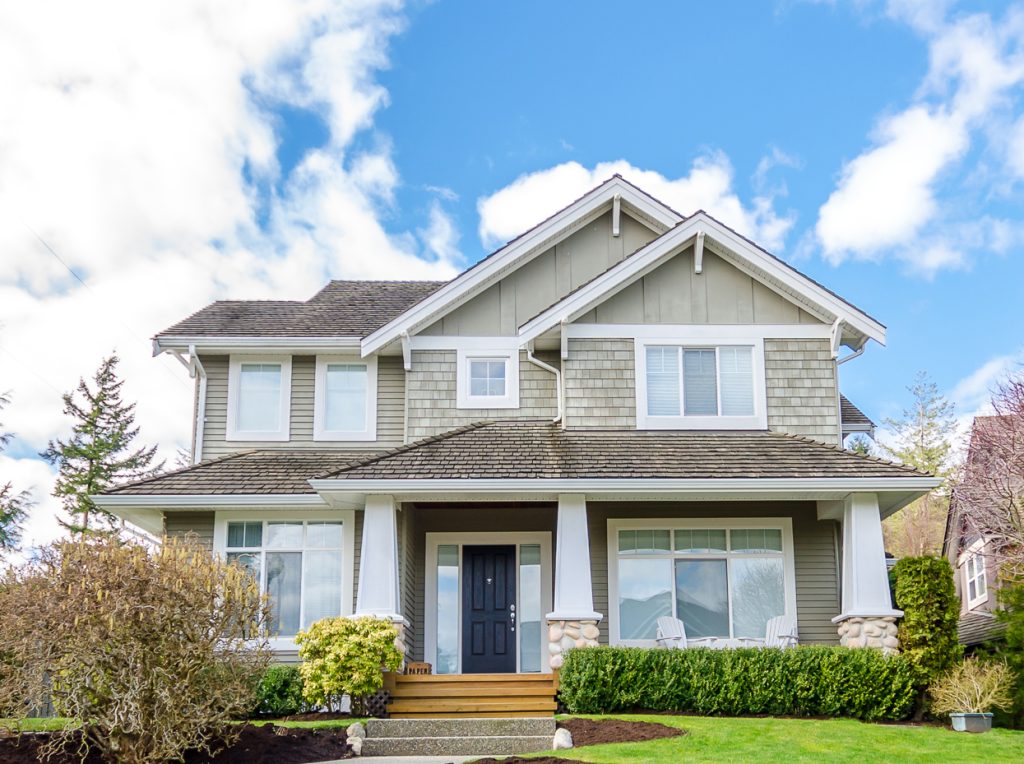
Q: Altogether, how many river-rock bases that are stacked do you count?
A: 3